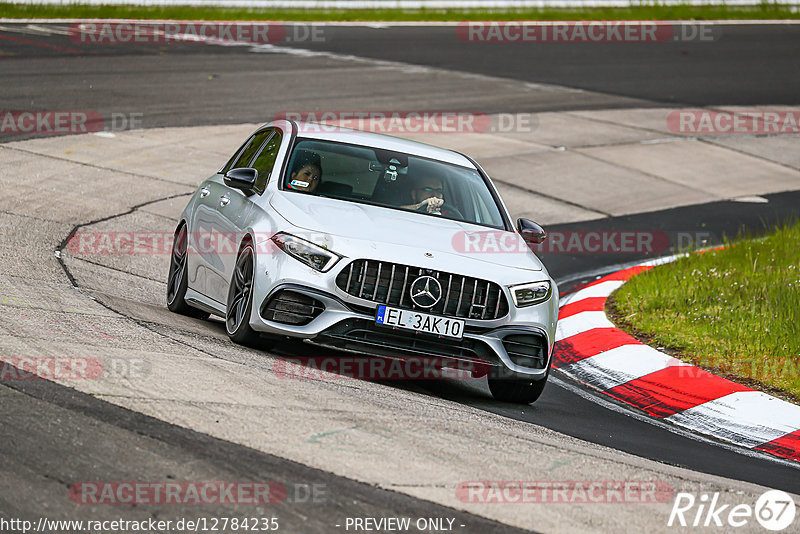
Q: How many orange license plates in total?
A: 0